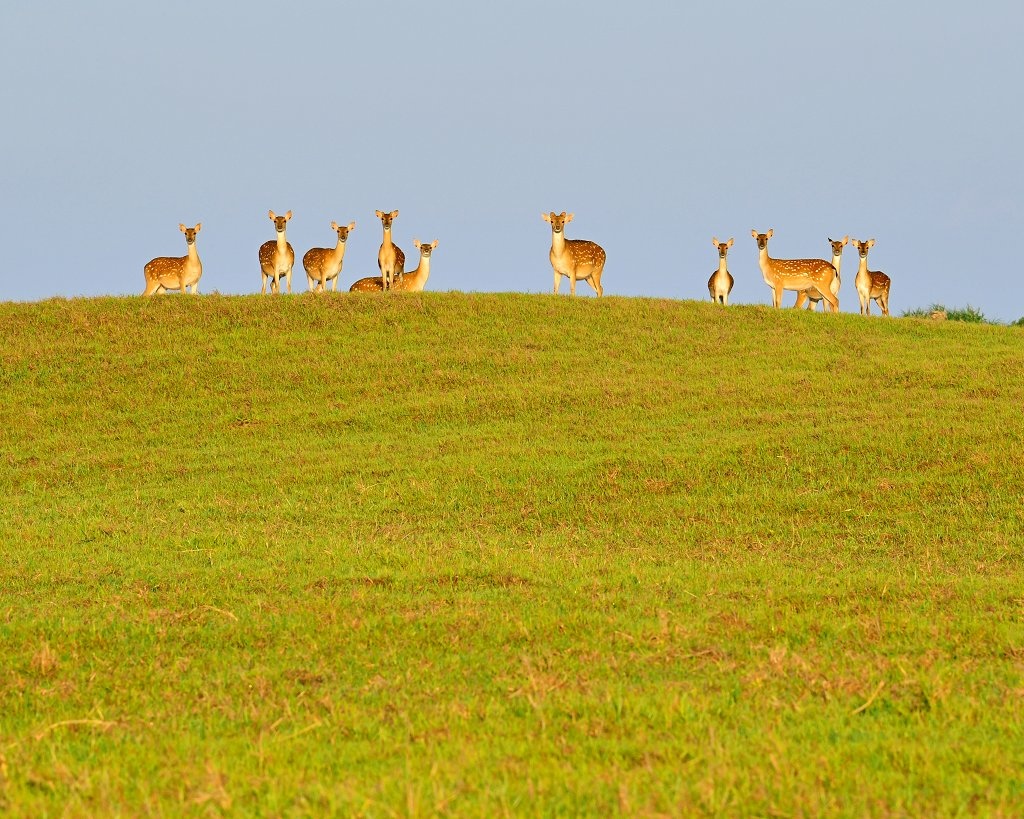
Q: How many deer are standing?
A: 9